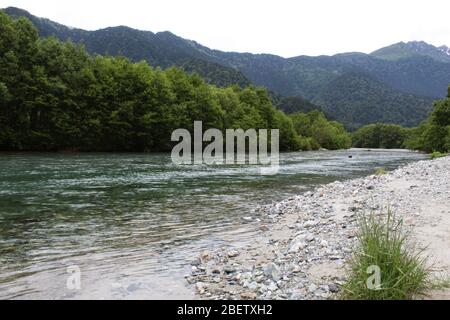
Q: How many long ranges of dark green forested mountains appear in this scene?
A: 1